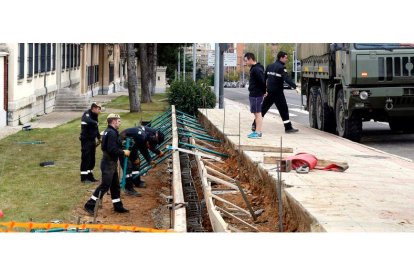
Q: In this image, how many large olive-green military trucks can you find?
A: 1